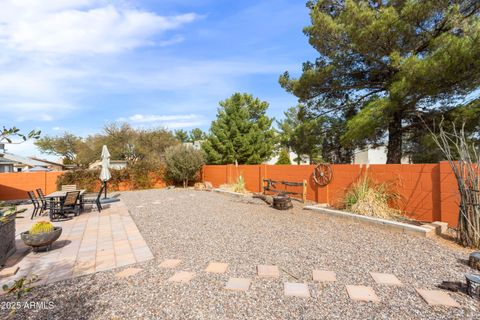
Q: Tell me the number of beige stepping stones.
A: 11